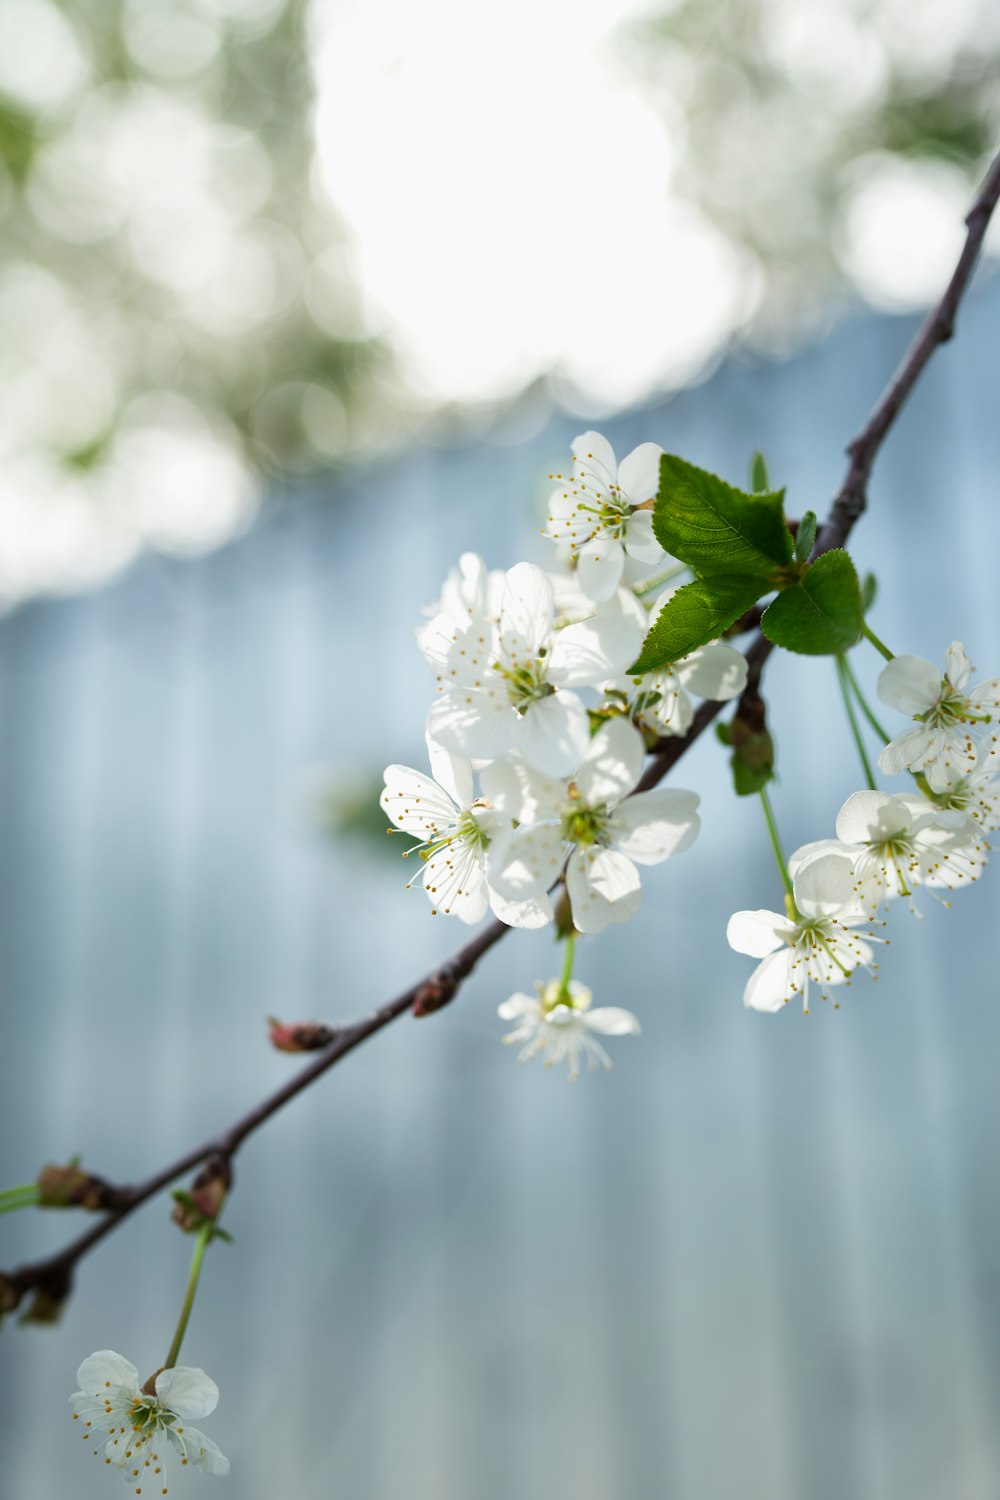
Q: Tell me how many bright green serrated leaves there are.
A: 3